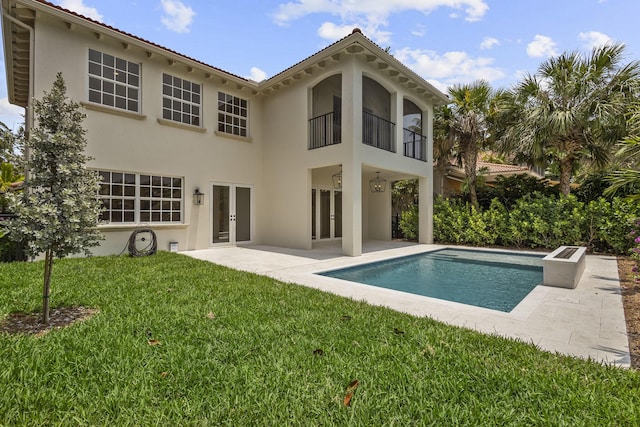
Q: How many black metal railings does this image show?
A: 3